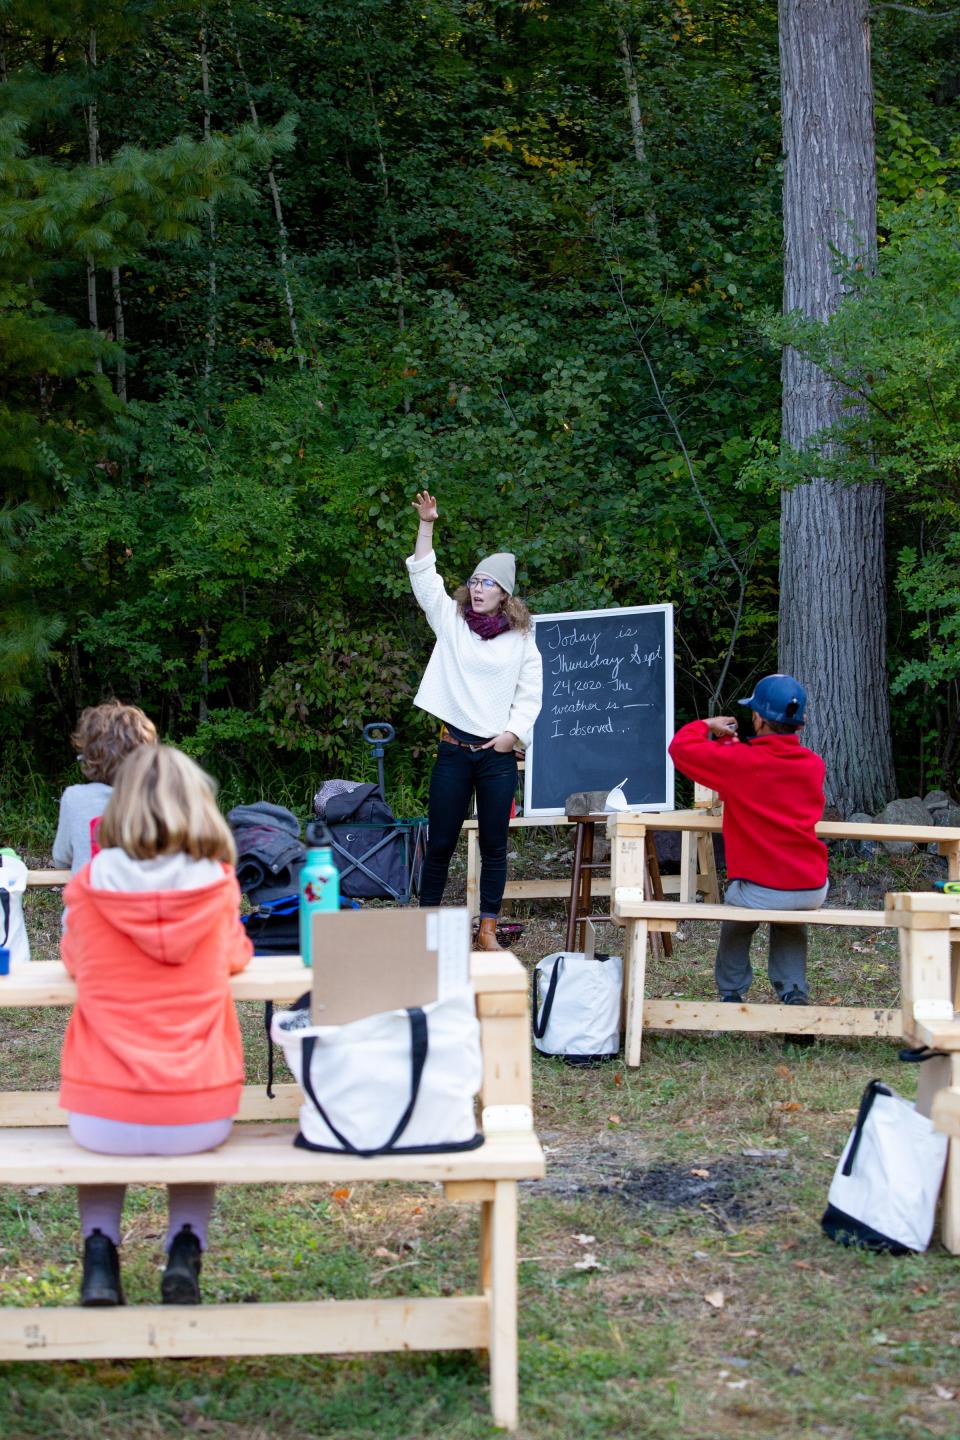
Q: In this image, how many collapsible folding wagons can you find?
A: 1